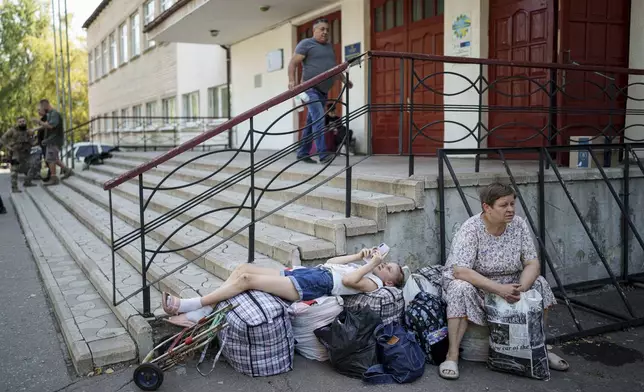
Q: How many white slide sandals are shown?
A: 2